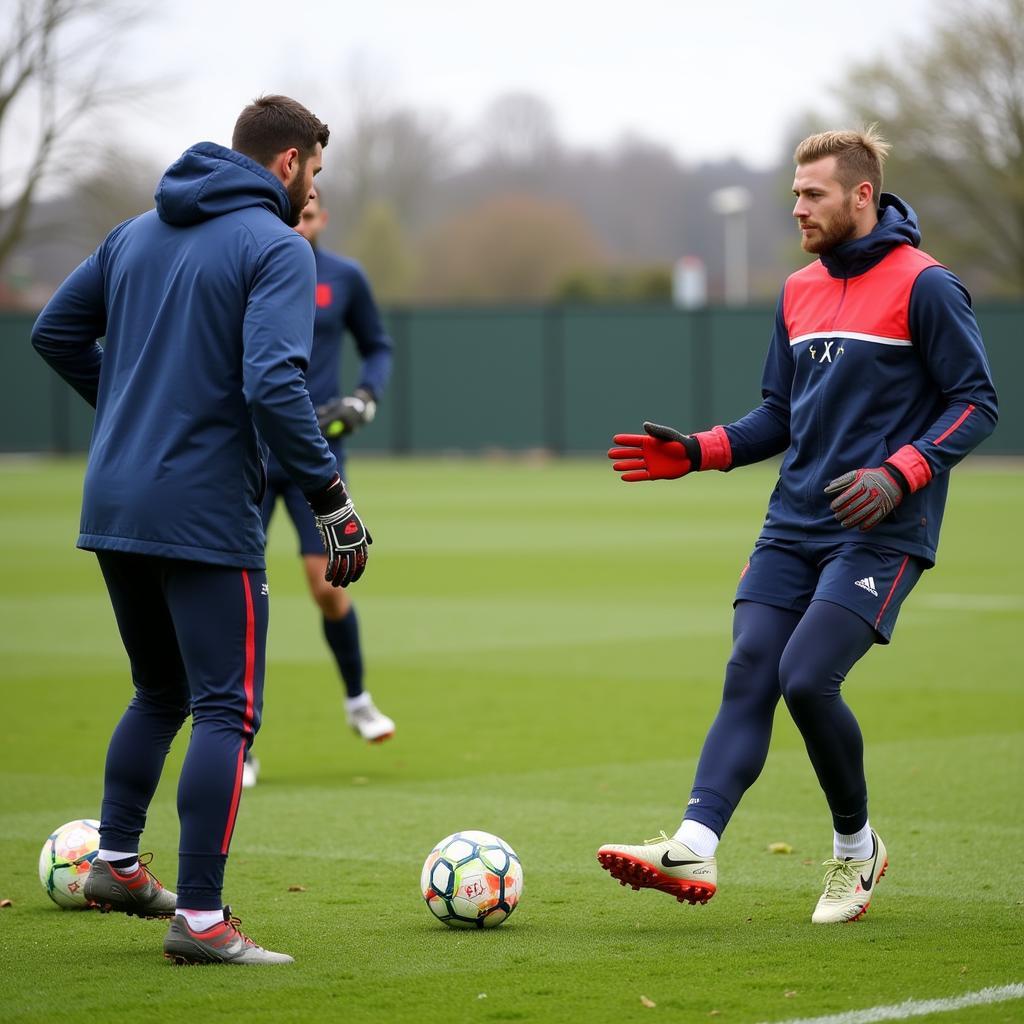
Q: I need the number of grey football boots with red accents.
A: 2